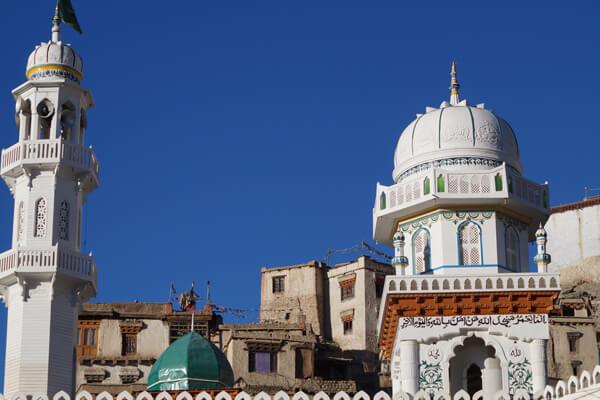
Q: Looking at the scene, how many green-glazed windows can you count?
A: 6